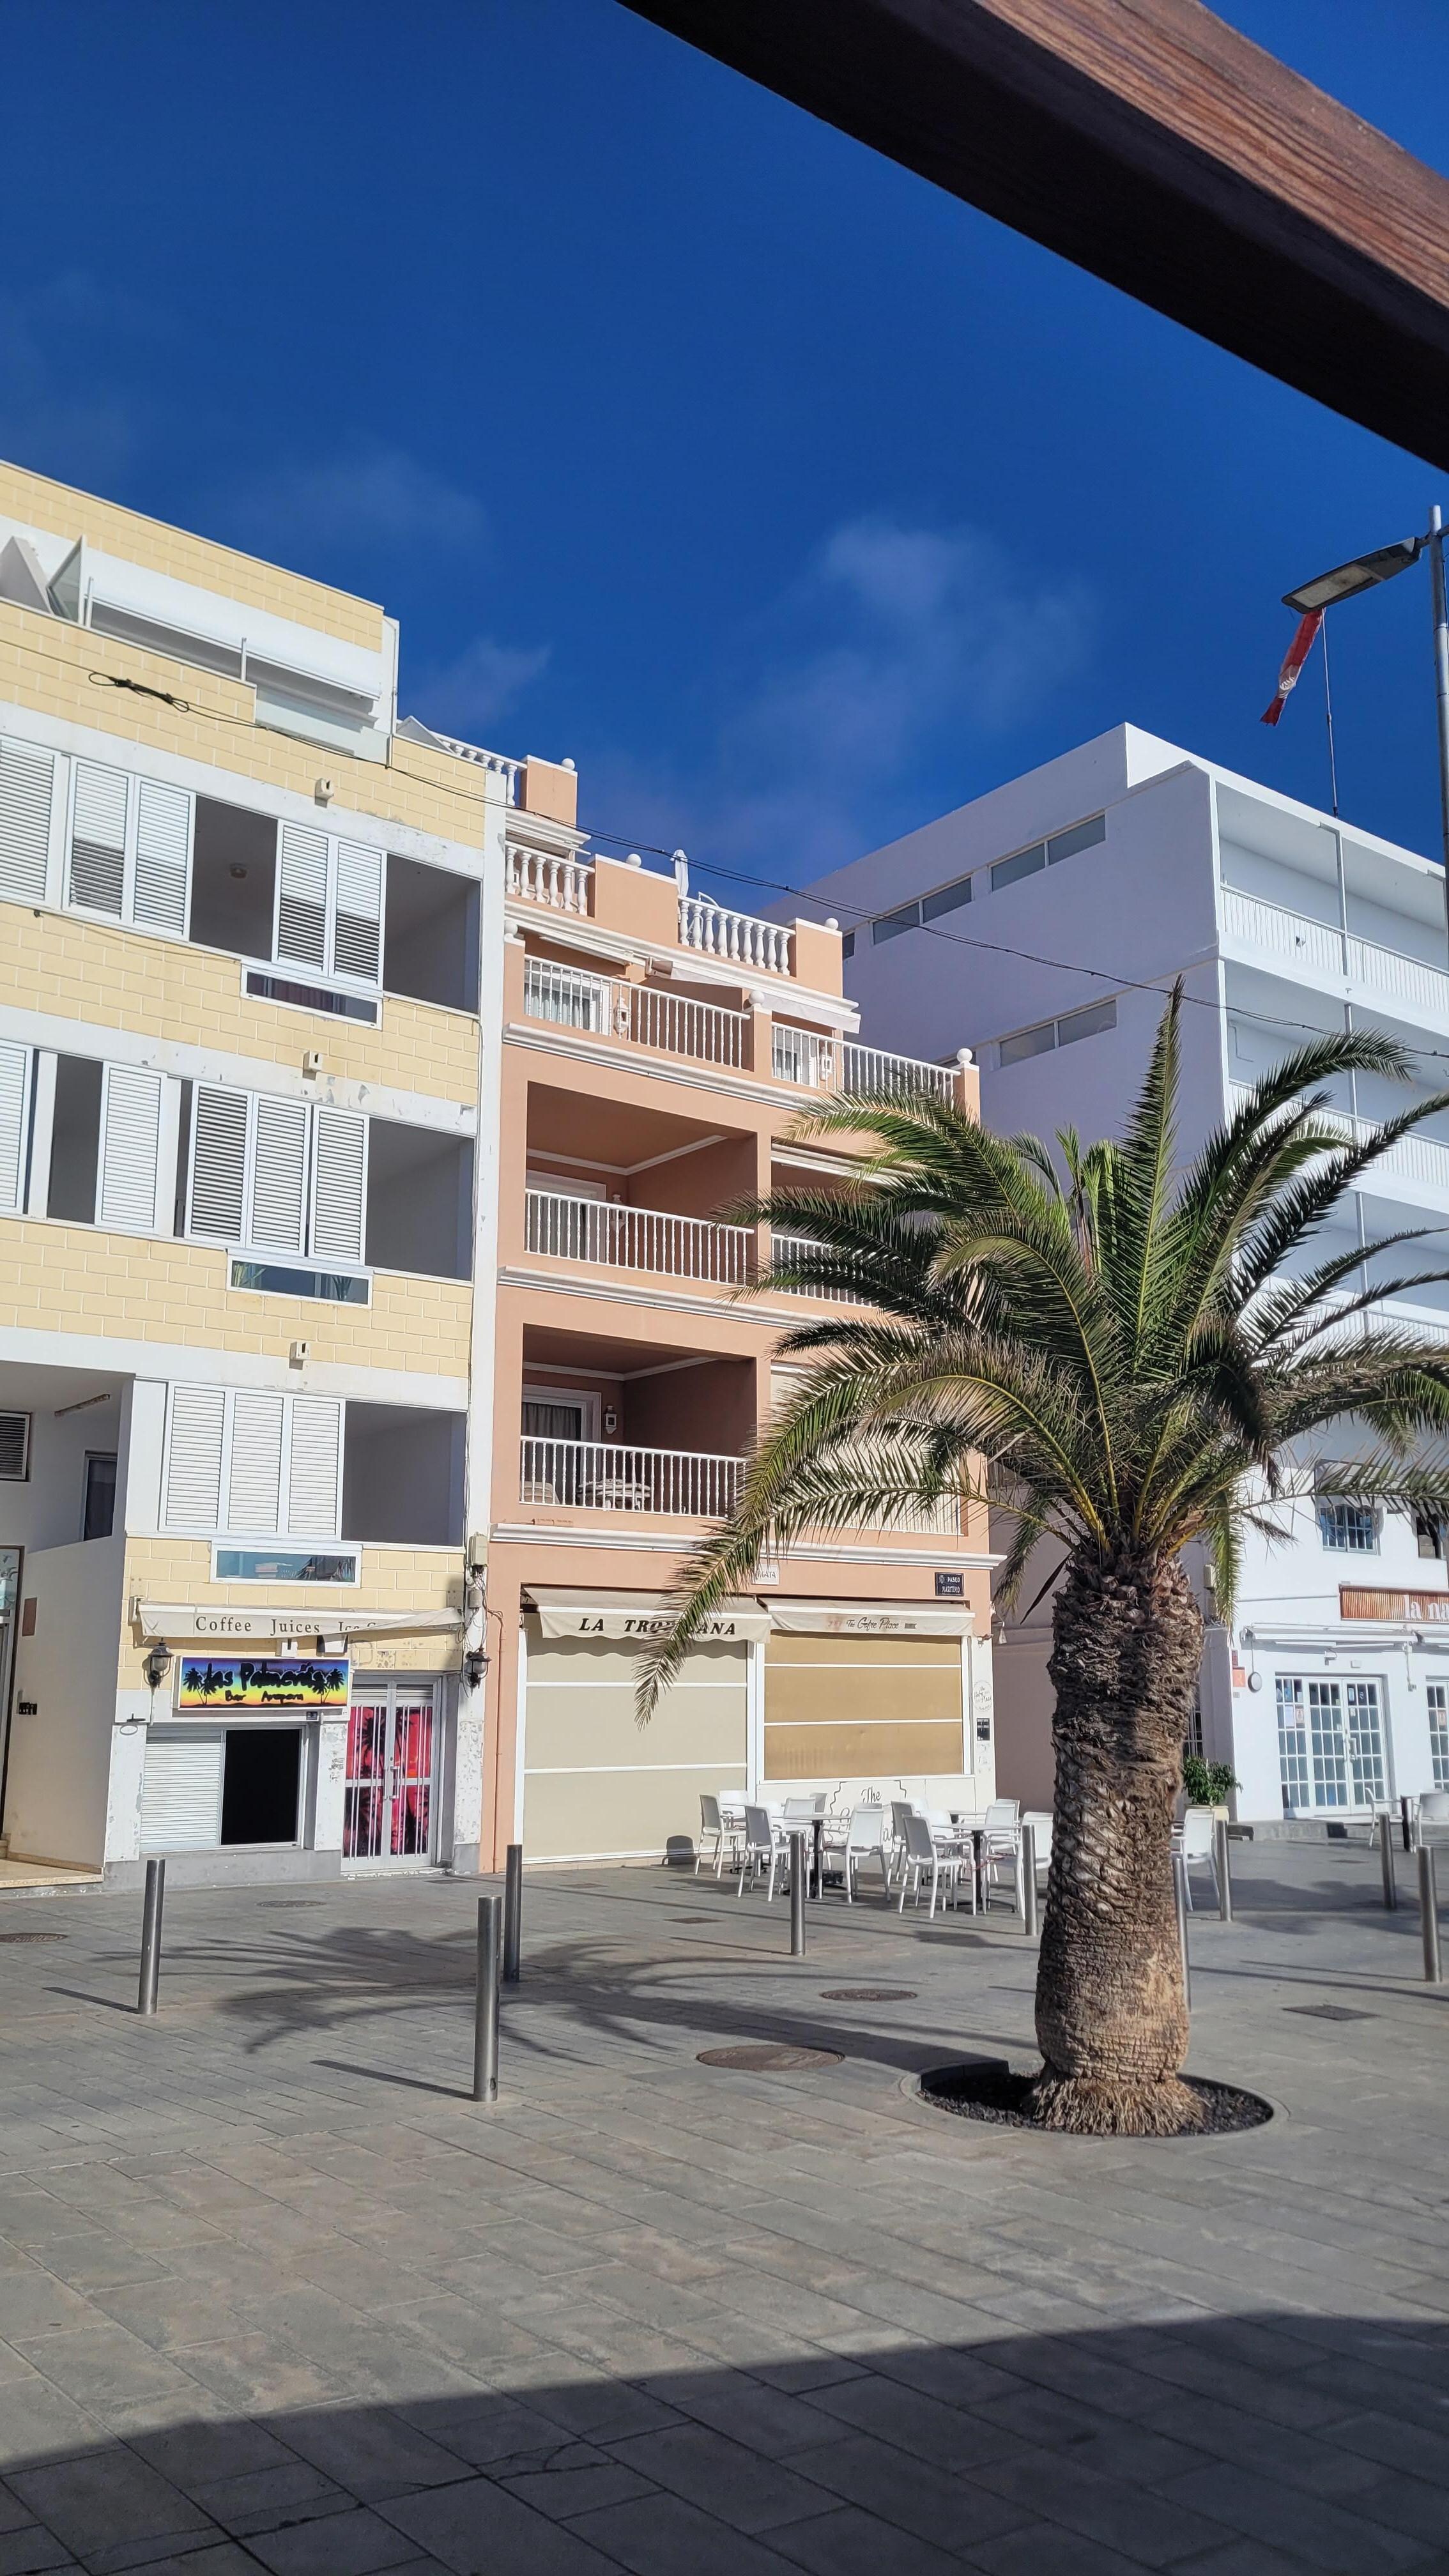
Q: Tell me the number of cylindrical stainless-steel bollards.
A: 9